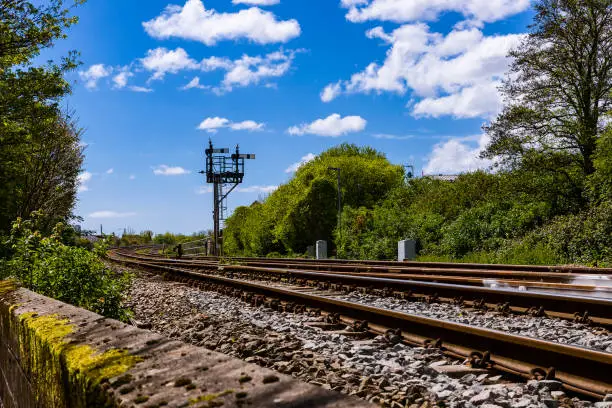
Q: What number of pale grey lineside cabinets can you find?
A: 2